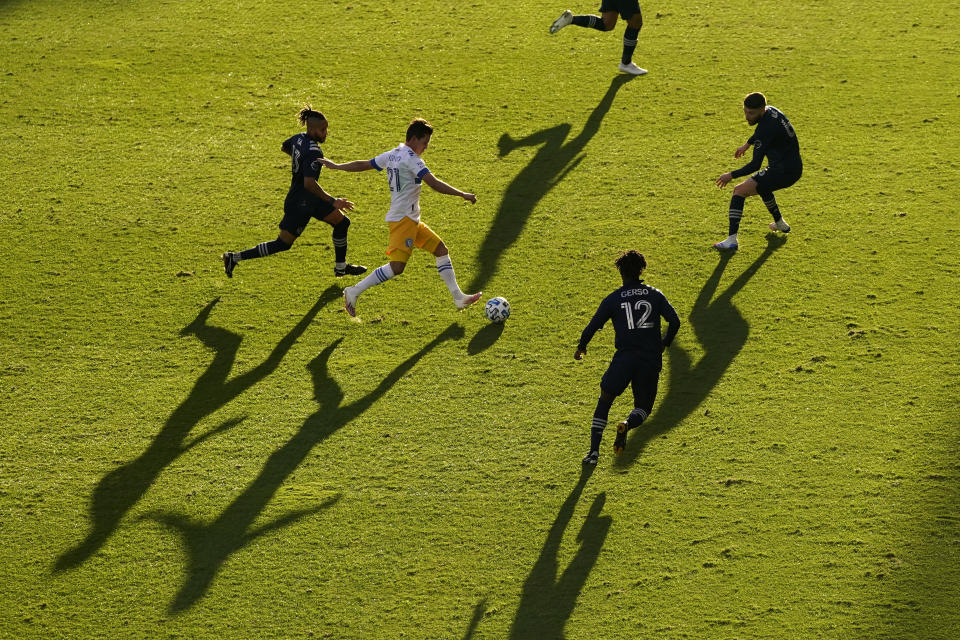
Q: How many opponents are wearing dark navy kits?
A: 4